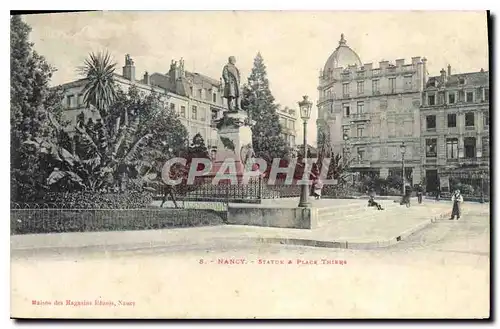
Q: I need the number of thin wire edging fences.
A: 1